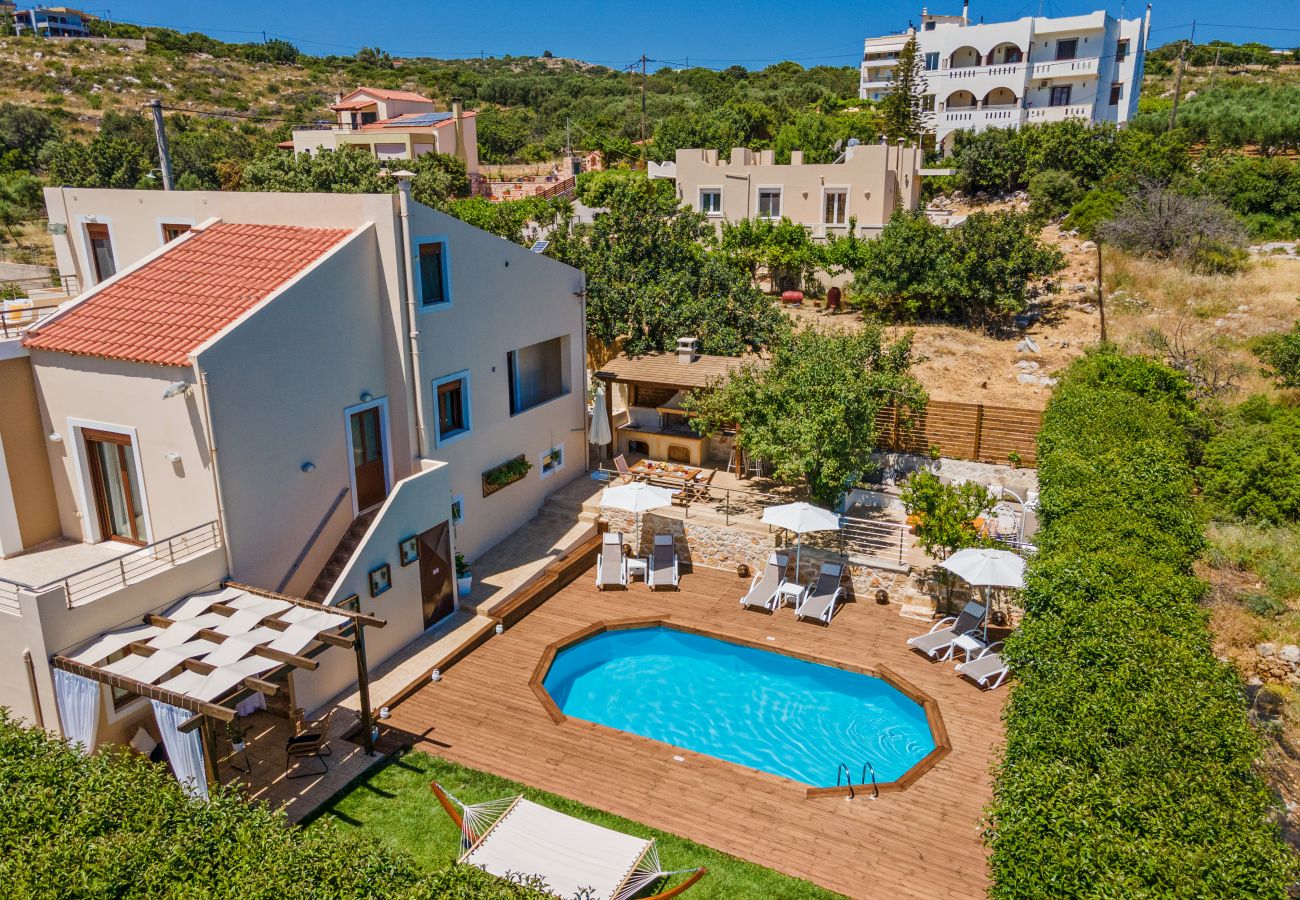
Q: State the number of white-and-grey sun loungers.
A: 6